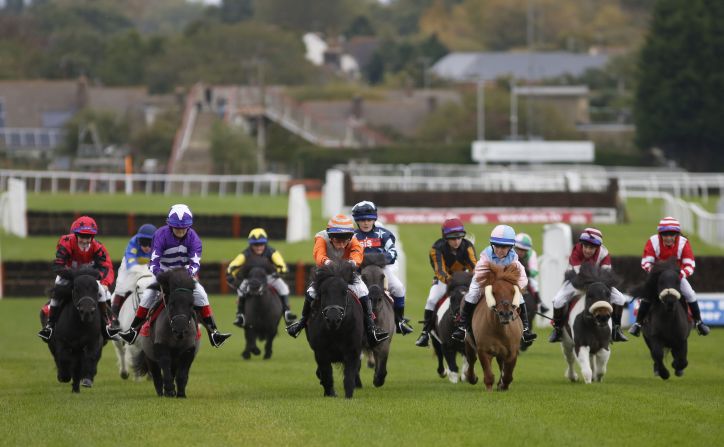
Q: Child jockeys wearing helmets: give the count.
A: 11